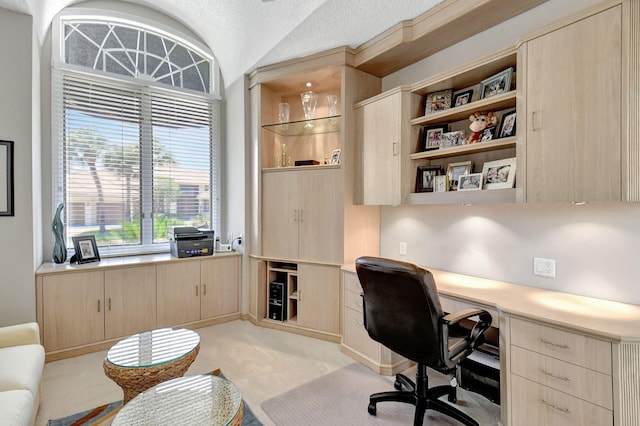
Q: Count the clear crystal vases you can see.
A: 3